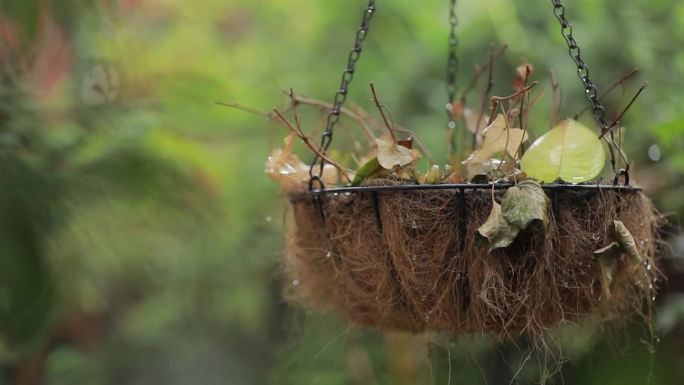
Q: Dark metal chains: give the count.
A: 3